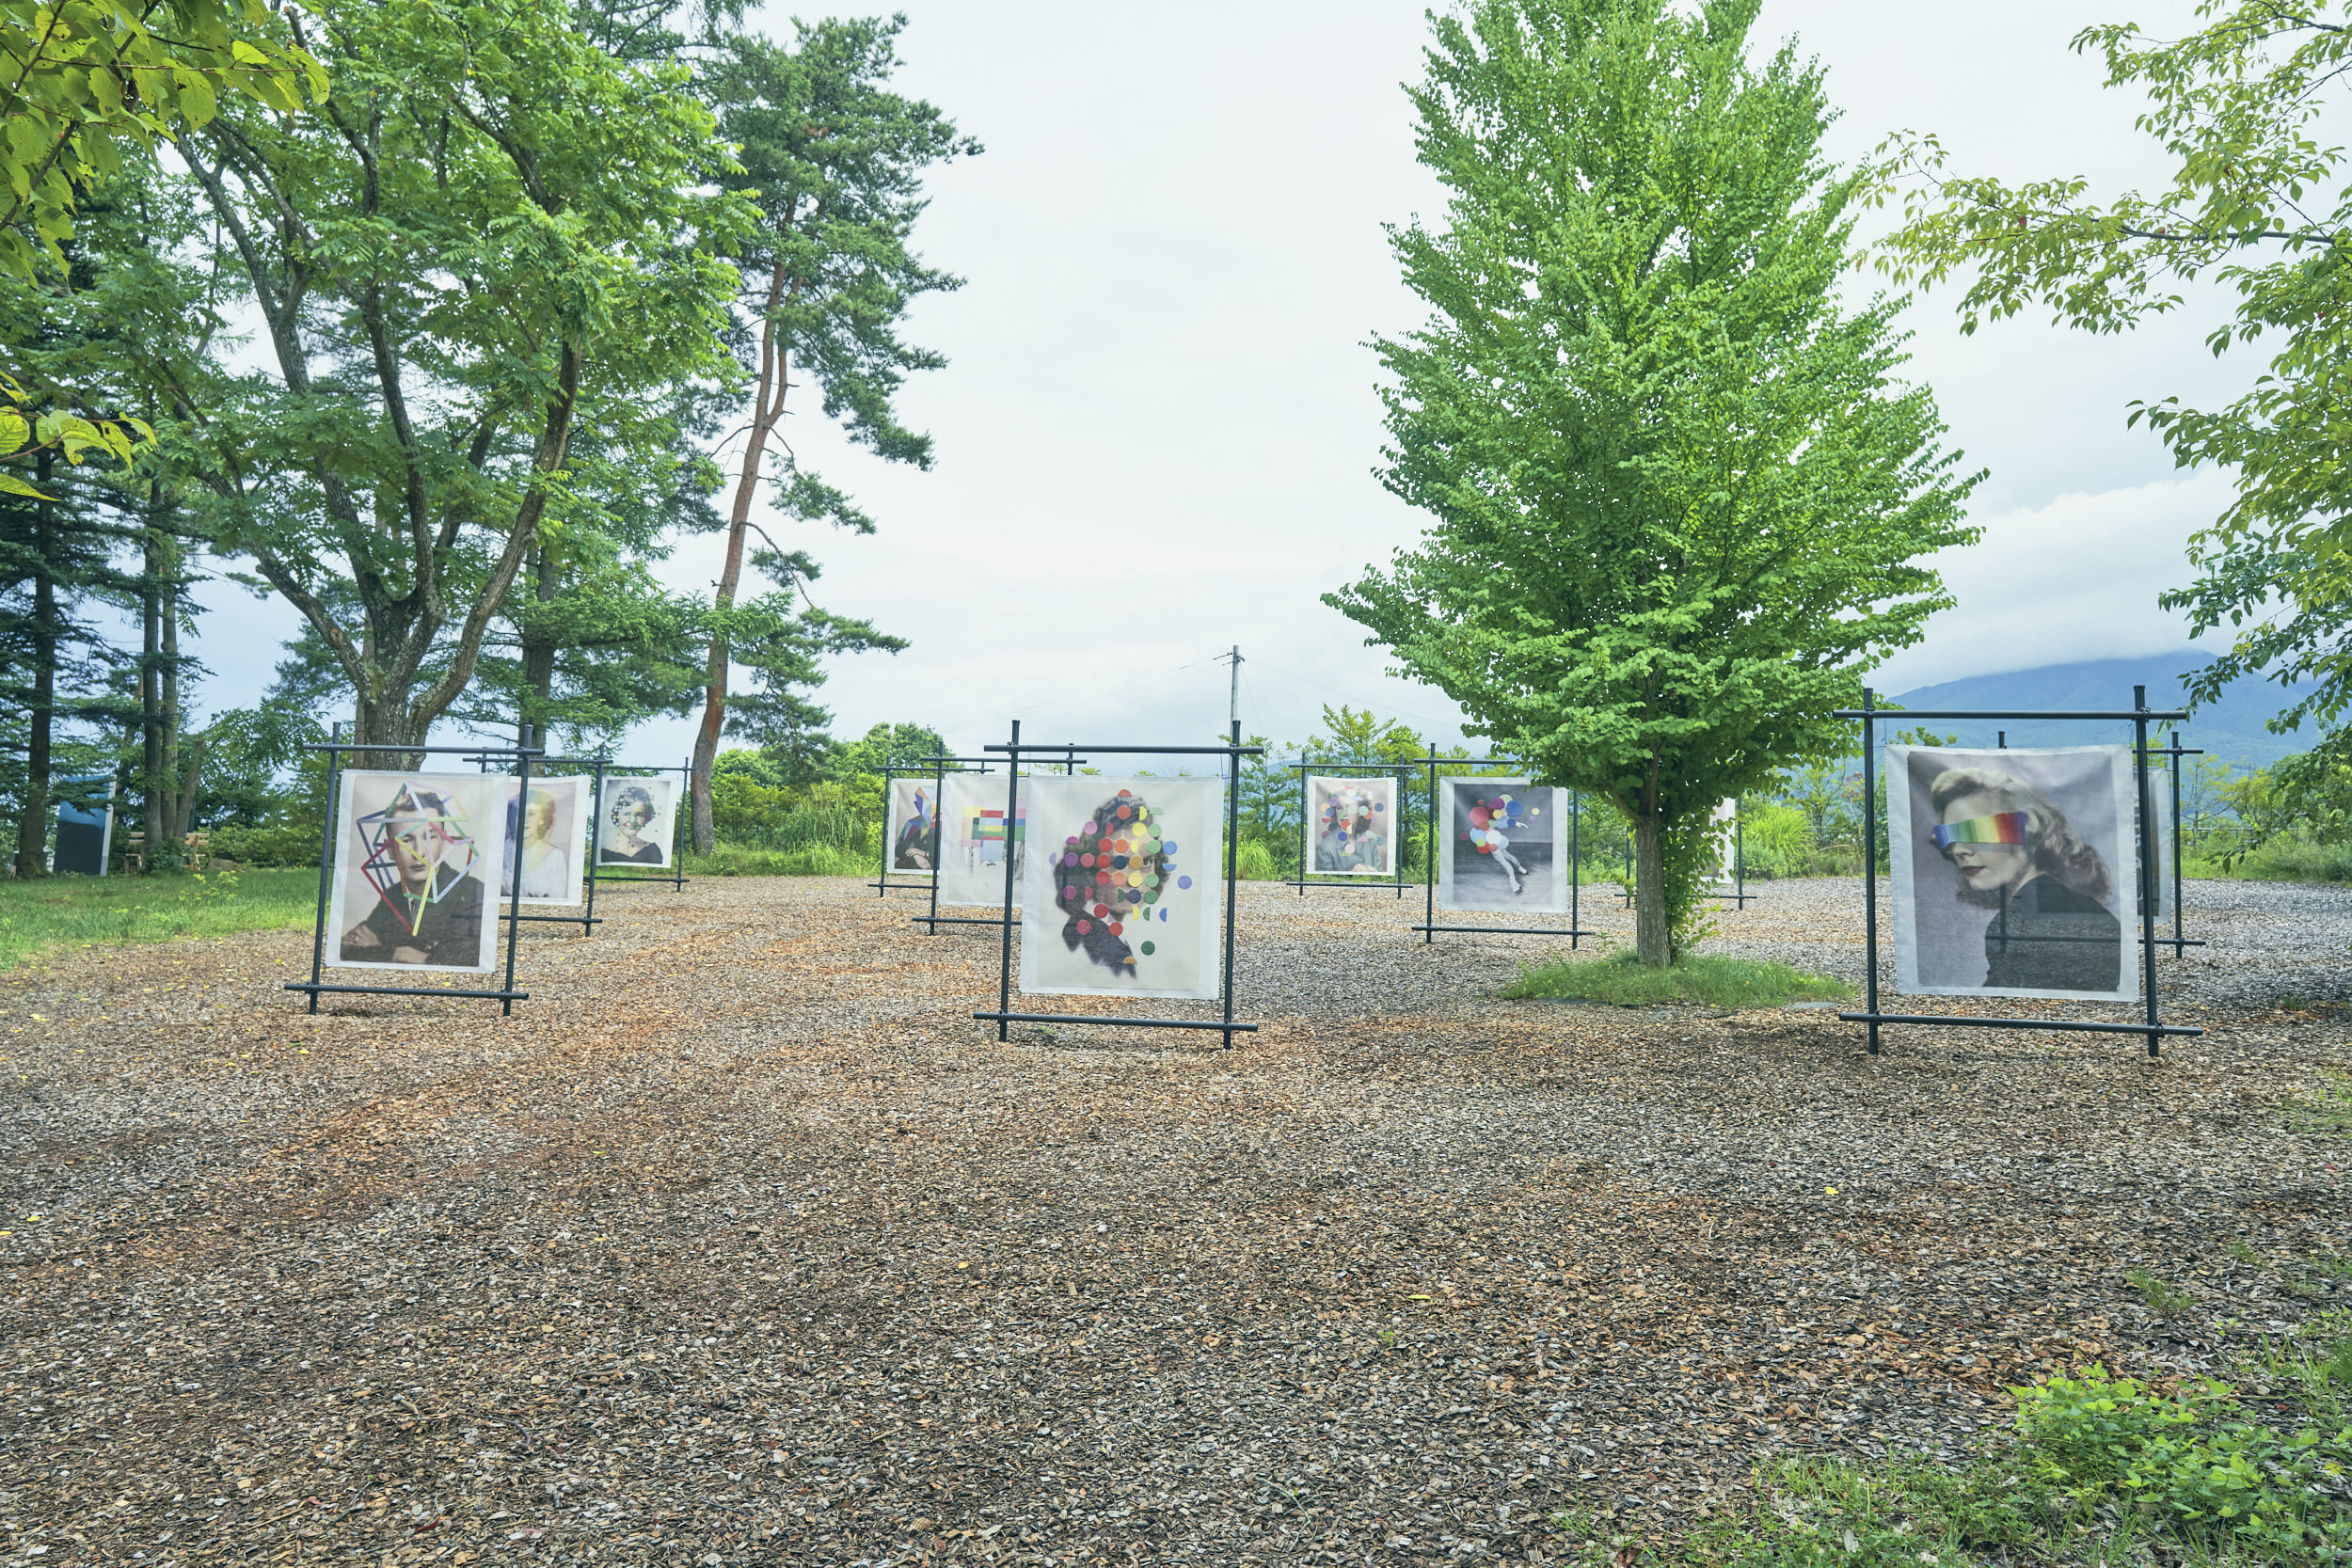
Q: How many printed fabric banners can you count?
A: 11